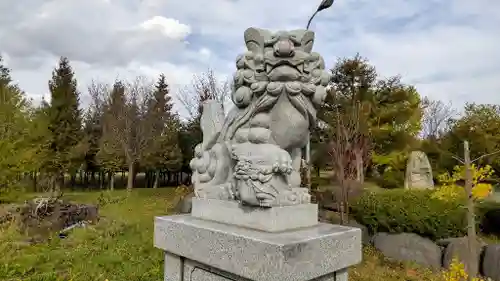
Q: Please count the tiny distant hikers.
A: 0